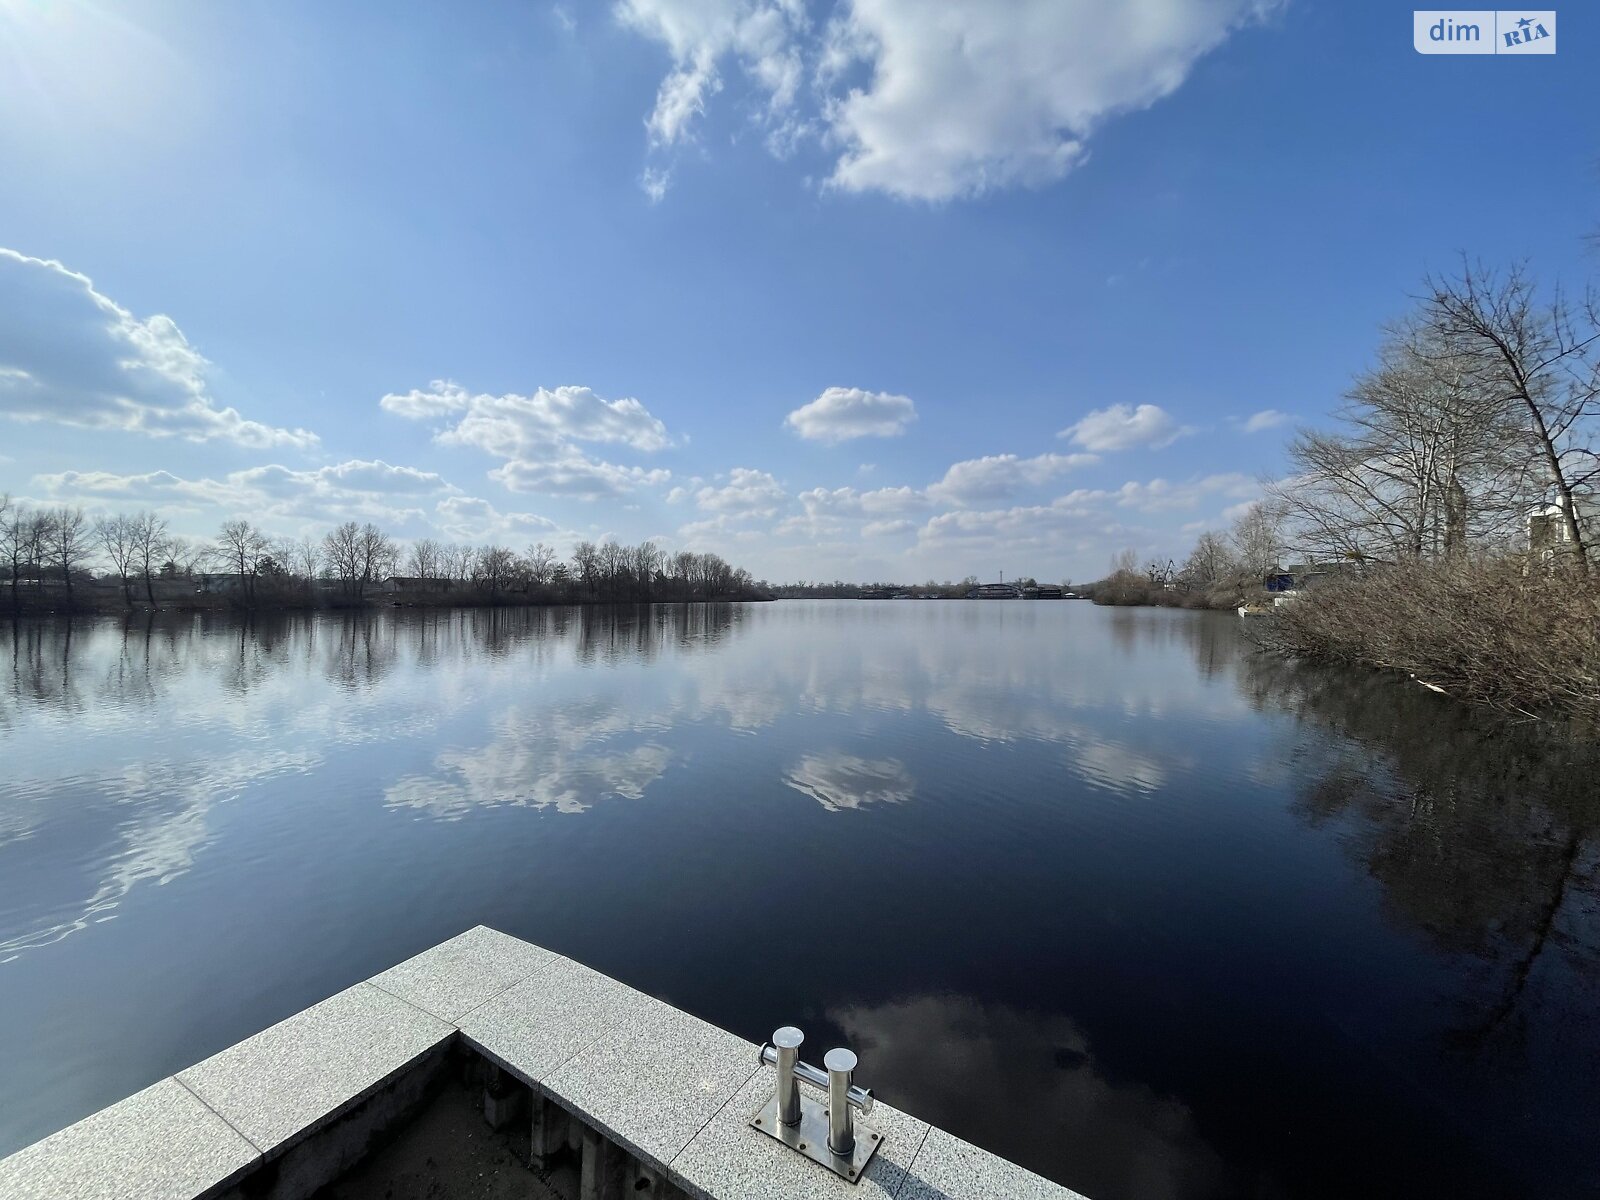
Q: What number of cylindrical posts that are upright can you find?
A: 2